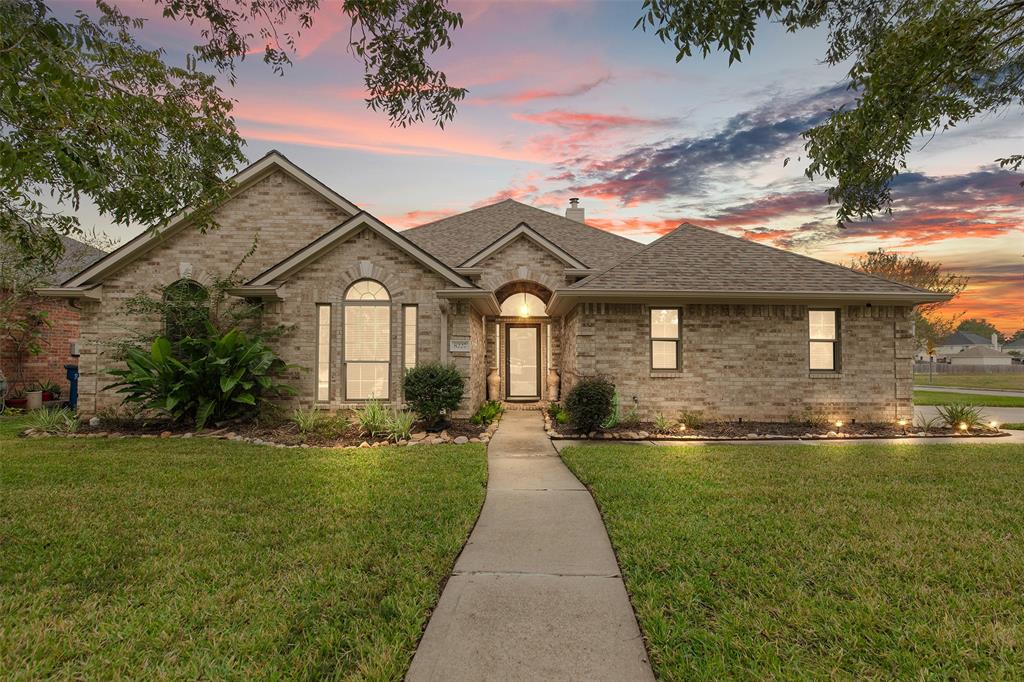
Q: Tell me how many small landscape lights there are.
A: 5